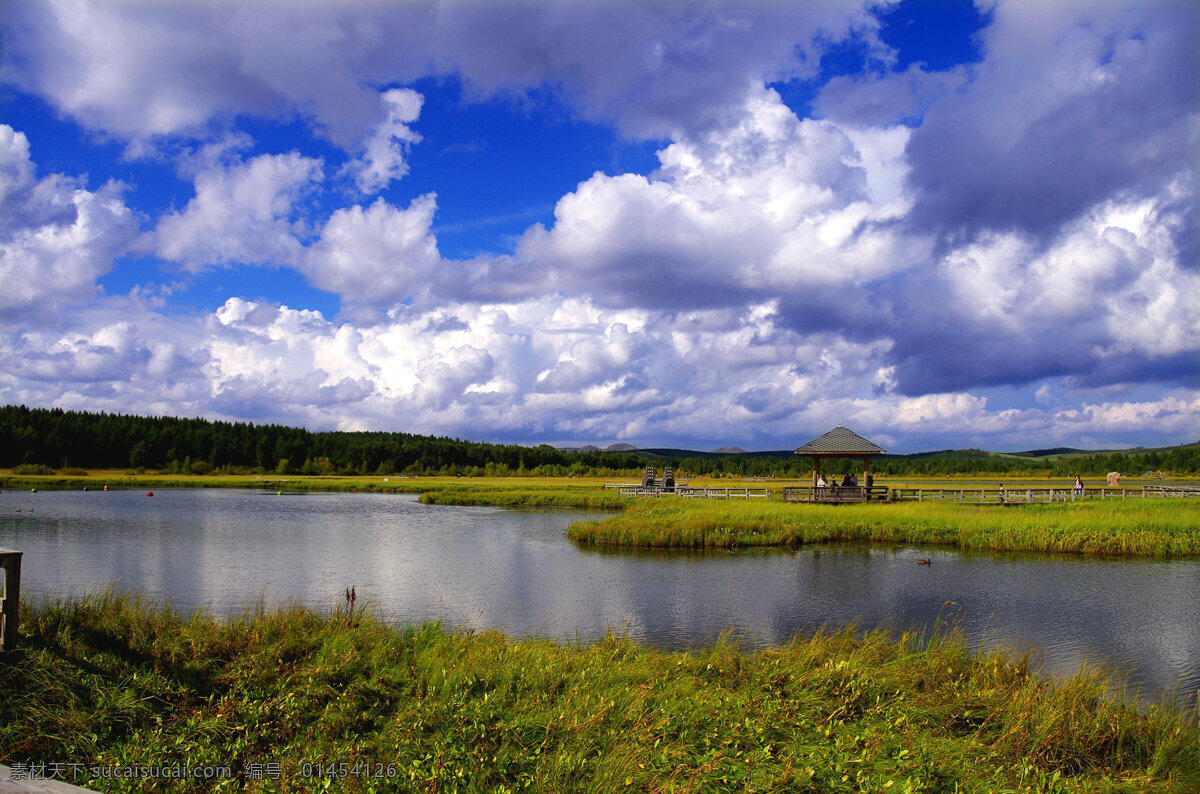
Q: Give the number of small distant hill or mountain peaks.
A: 3